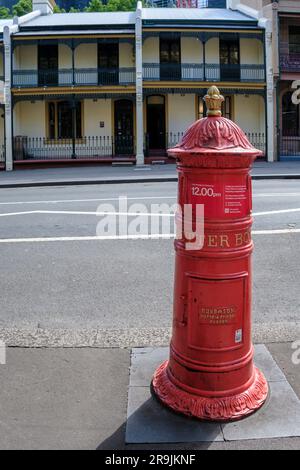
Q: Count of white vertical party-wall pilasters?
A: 3